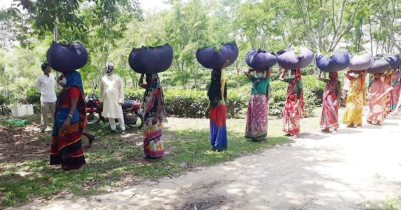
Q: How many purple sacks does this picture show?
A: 9